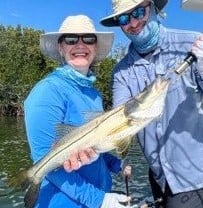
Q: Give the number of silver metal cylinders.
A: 1